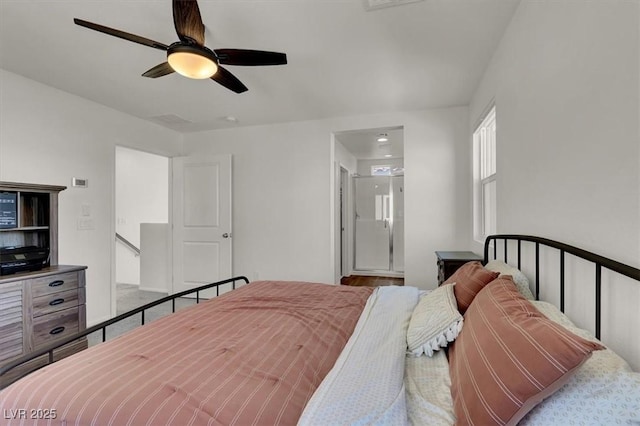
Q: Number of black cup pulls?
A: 3